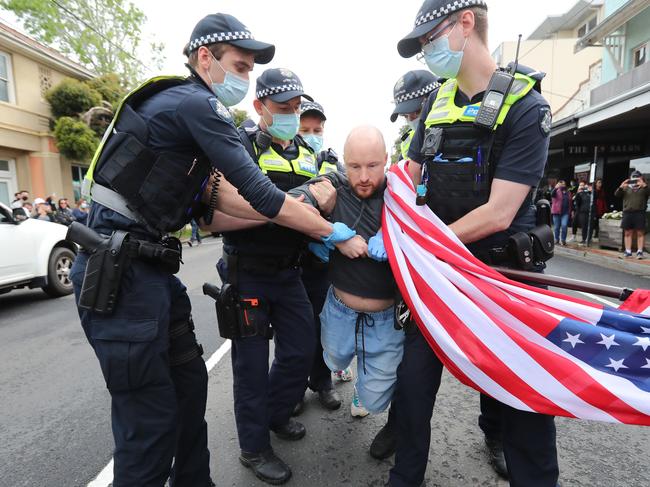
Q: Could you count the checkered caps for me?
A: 5